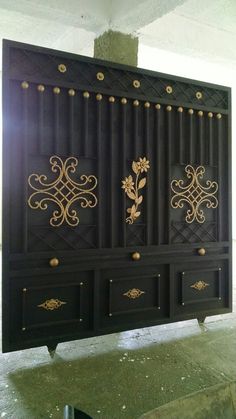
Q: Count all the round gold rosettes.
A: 5